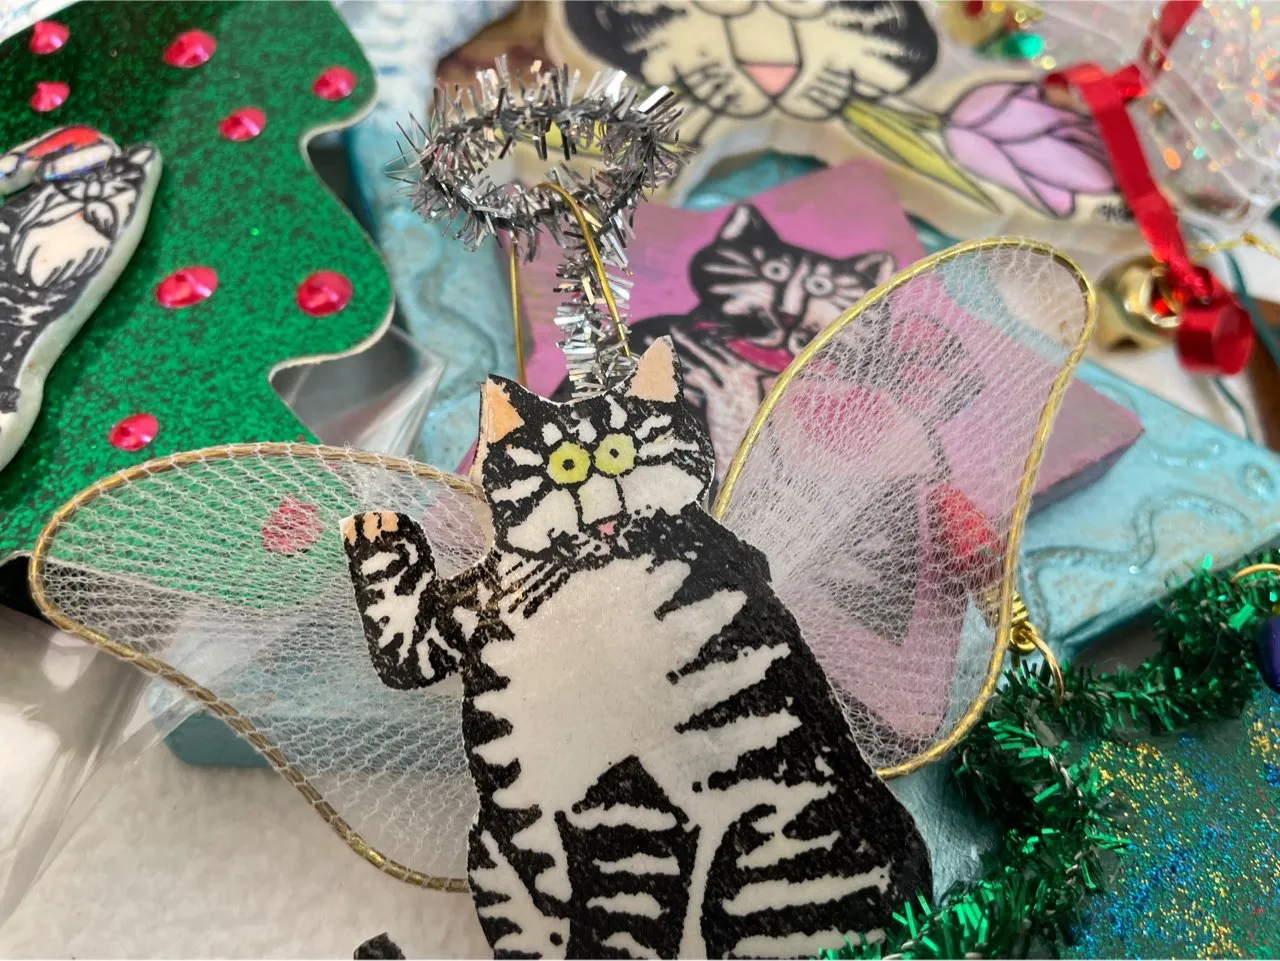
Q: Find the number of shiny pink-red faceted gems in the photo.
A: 9